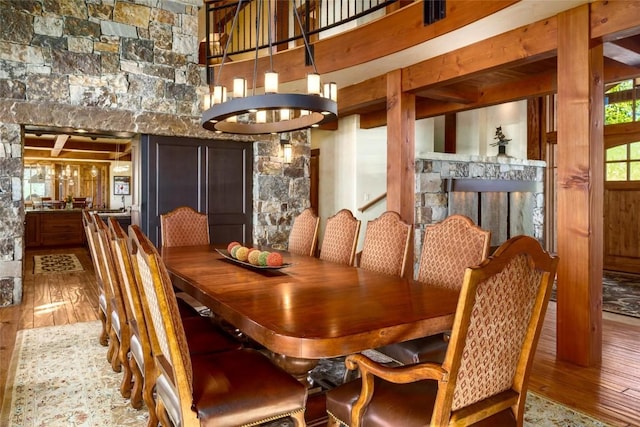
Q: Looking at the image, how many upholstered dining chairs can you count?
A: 10